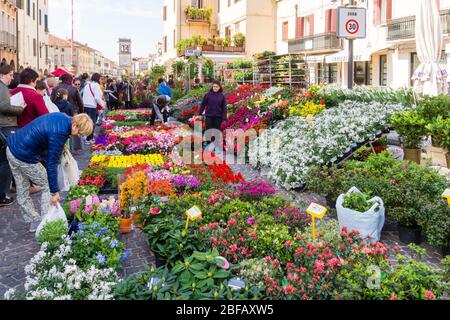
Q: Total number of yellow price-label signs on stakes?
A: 3